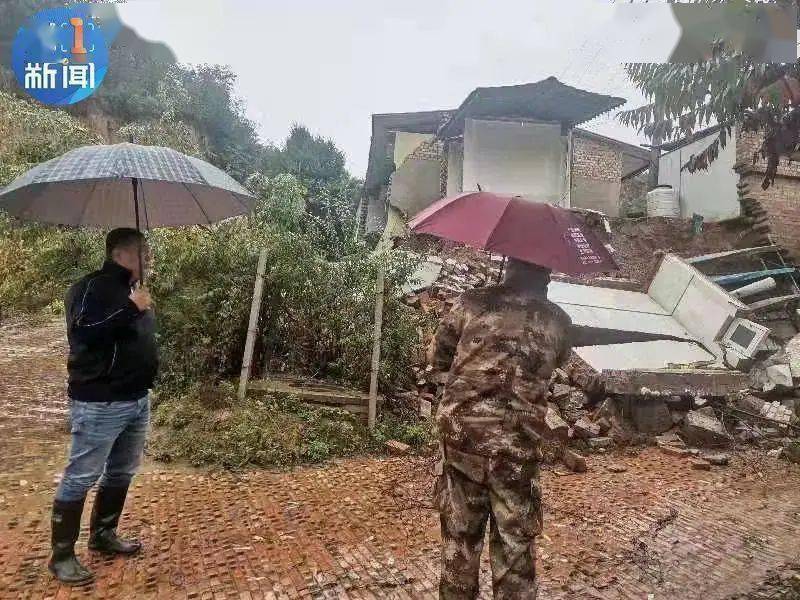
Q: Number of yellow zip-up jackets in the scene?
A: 0